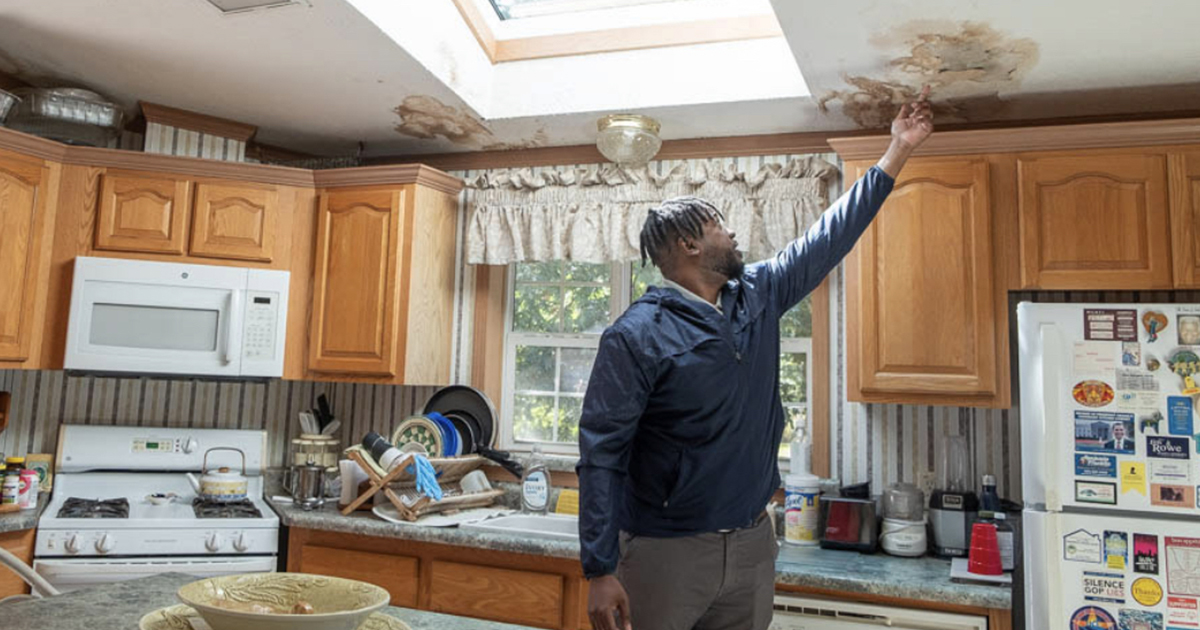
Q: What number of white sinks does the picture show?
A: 1